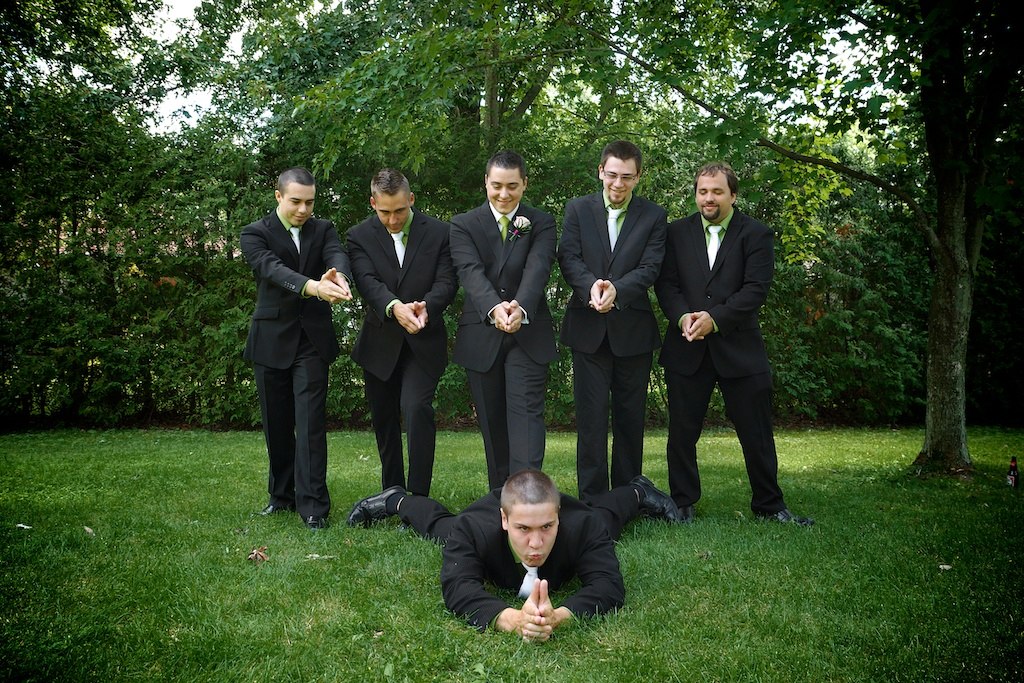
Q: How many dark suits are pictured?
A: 6